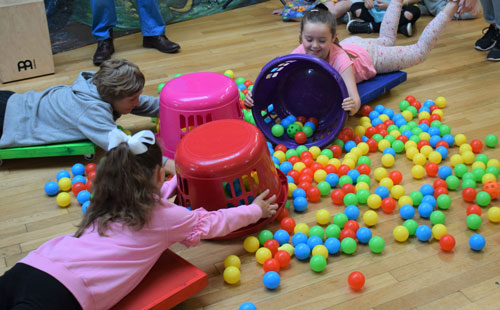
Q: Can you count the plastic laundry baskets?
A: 3